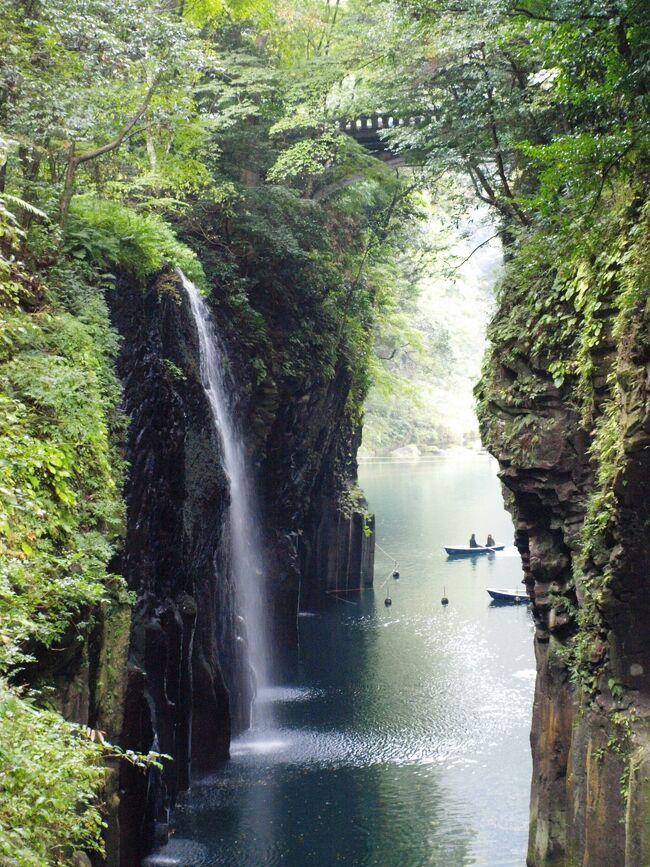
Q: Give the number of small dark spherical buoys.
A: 3